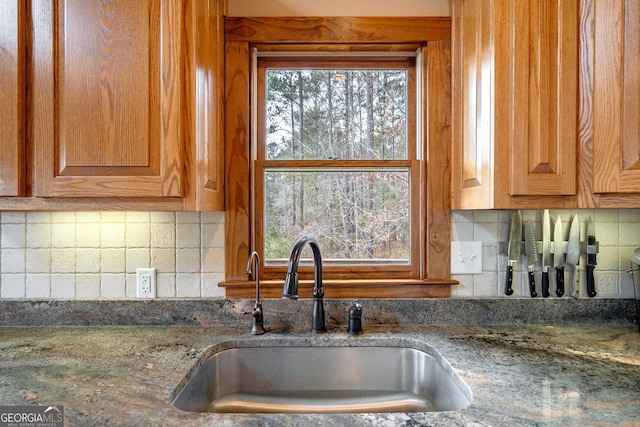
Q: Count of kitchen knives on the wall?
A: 6